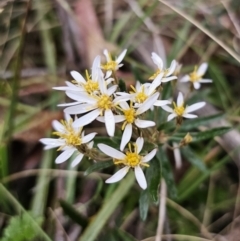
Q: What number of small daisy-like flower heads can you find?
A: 10